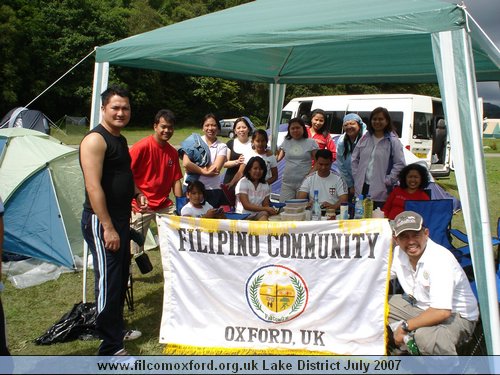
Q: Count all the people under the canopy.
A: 14